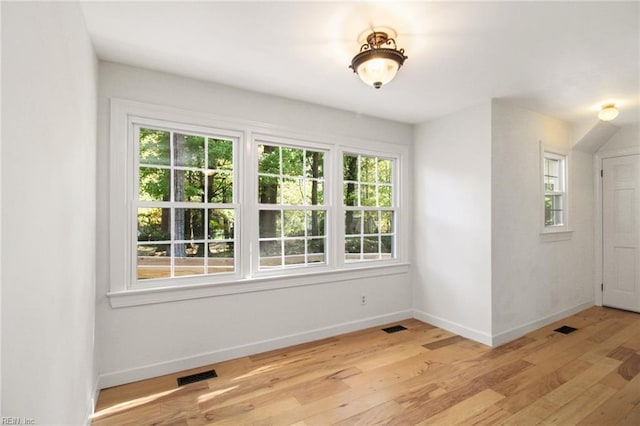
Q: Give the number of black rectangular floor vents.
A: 3